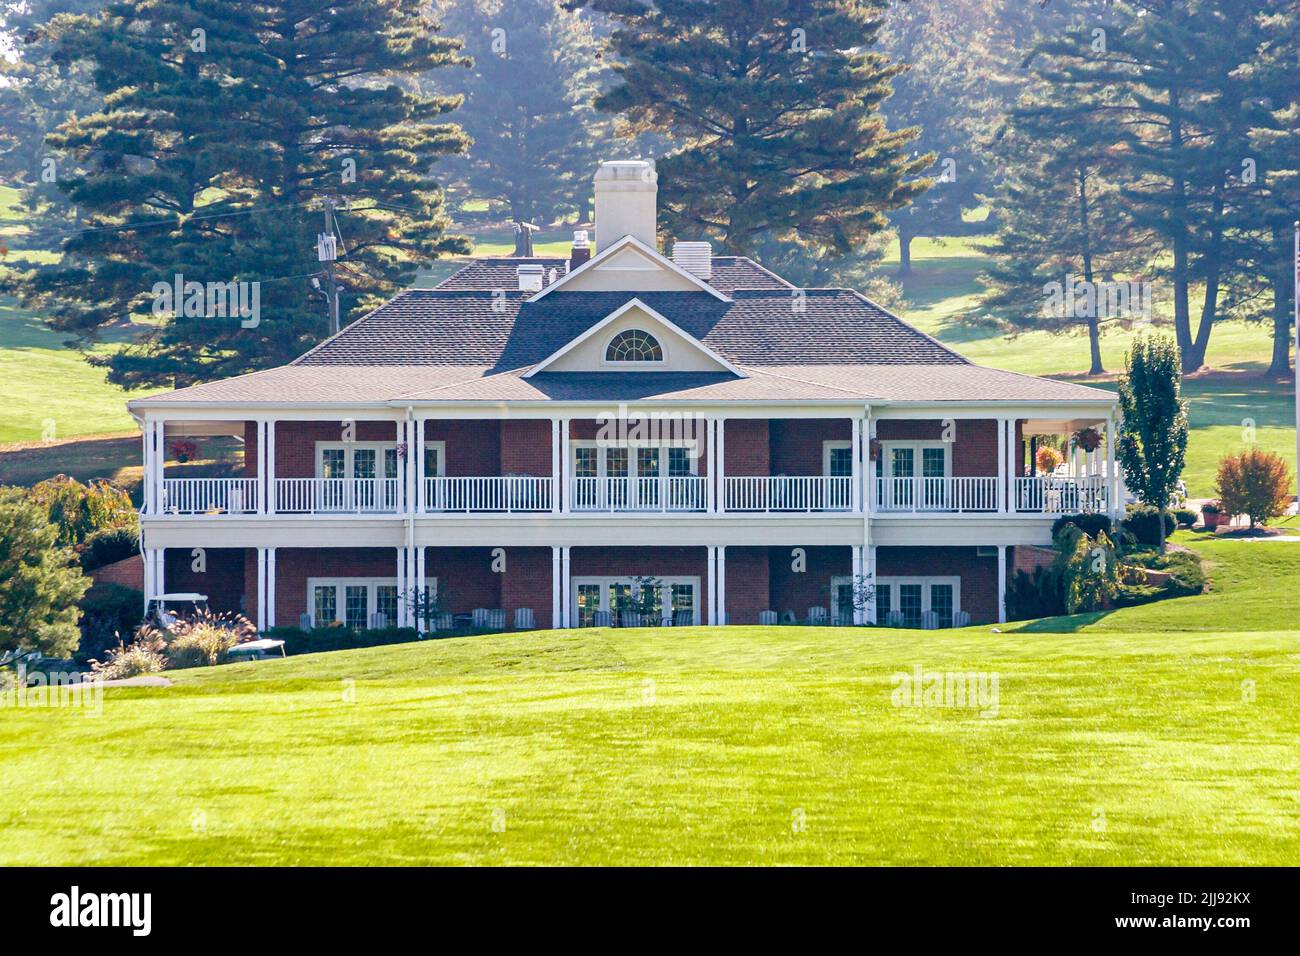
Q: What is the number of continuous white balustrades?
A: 7